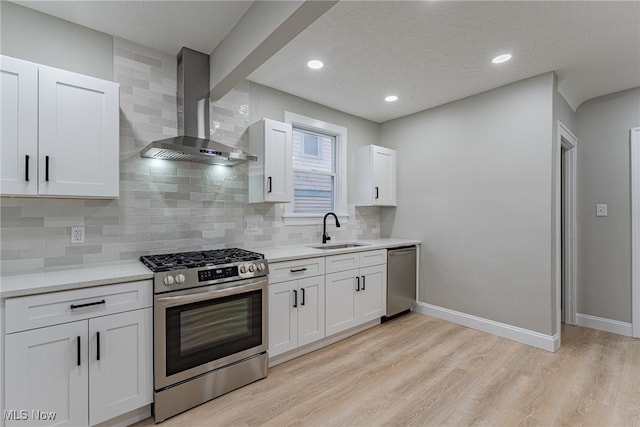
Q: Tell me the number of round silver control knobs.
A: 5